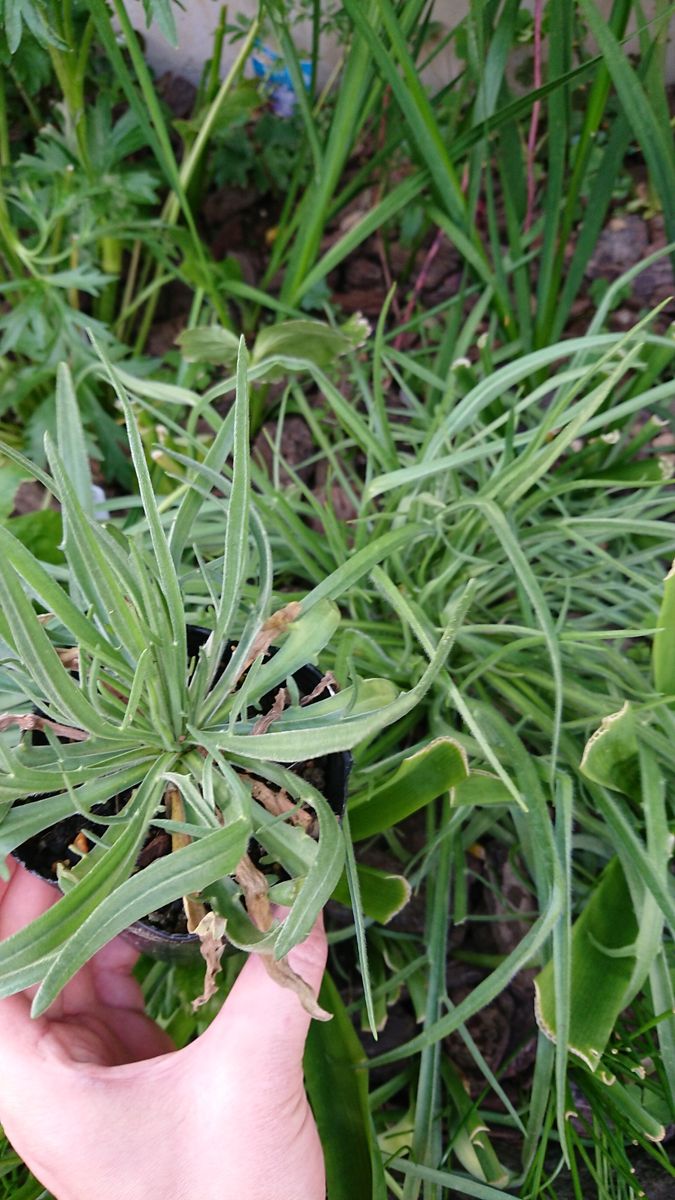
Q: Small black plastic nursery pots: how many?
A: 1